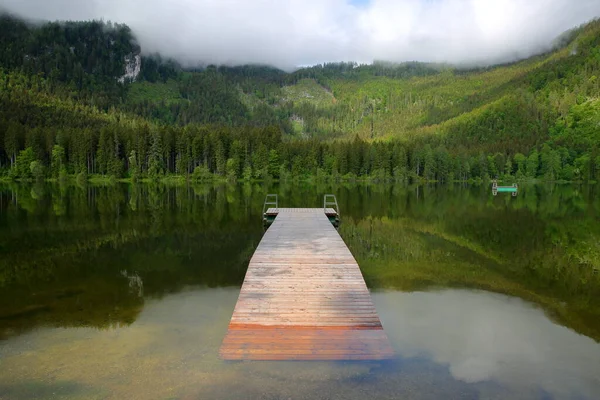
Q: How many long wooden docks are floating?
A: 1